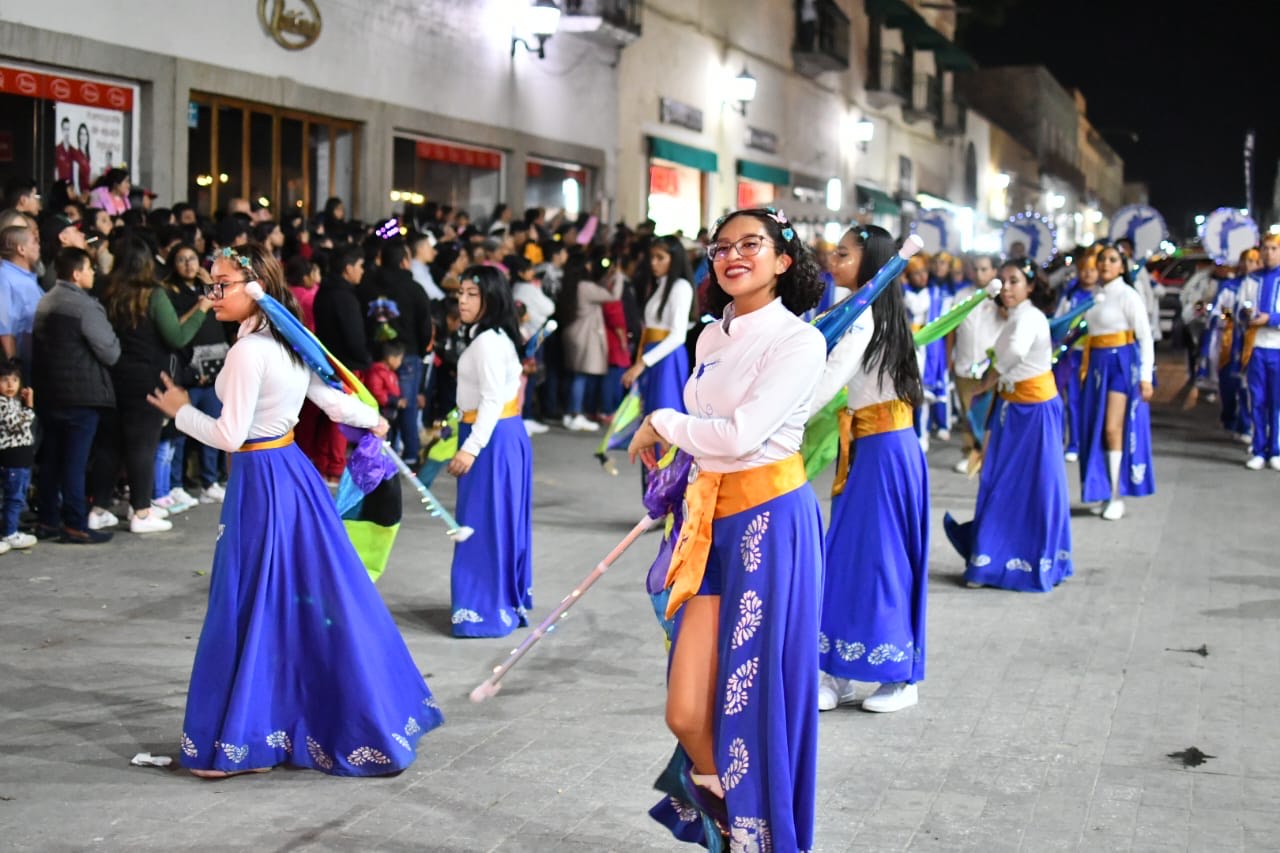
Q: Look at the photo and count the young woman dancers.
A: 7